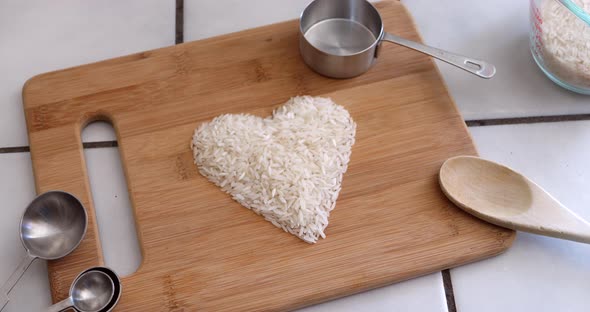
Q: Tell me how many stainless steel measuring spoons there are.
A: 3